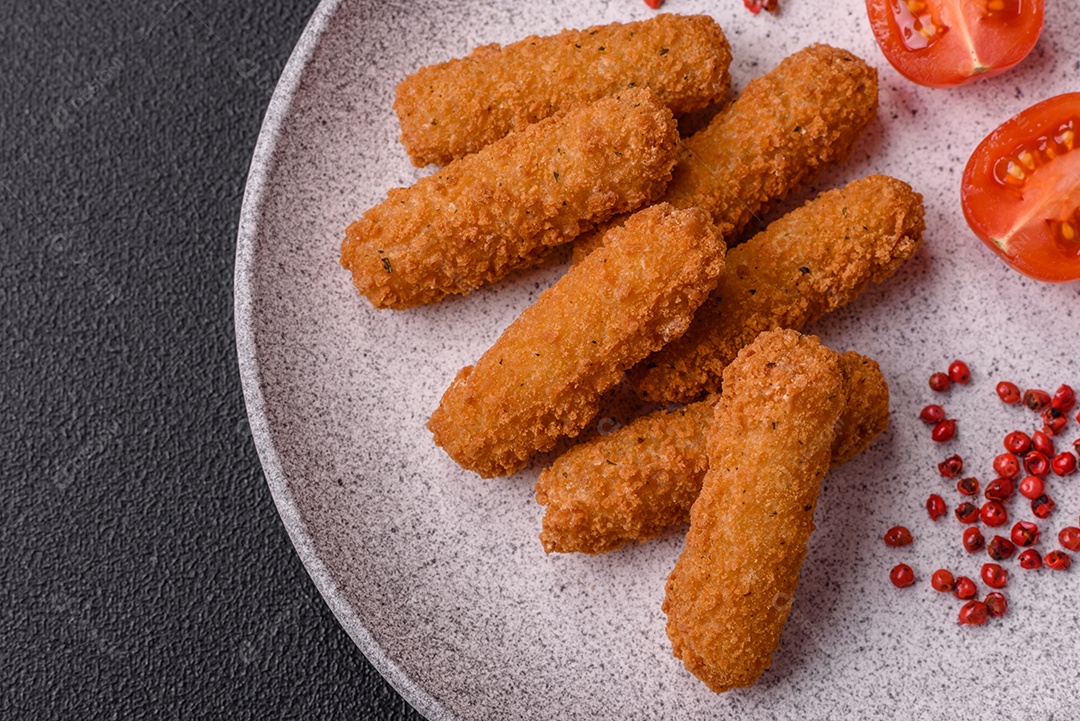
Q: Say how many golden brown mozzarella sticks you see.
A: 7